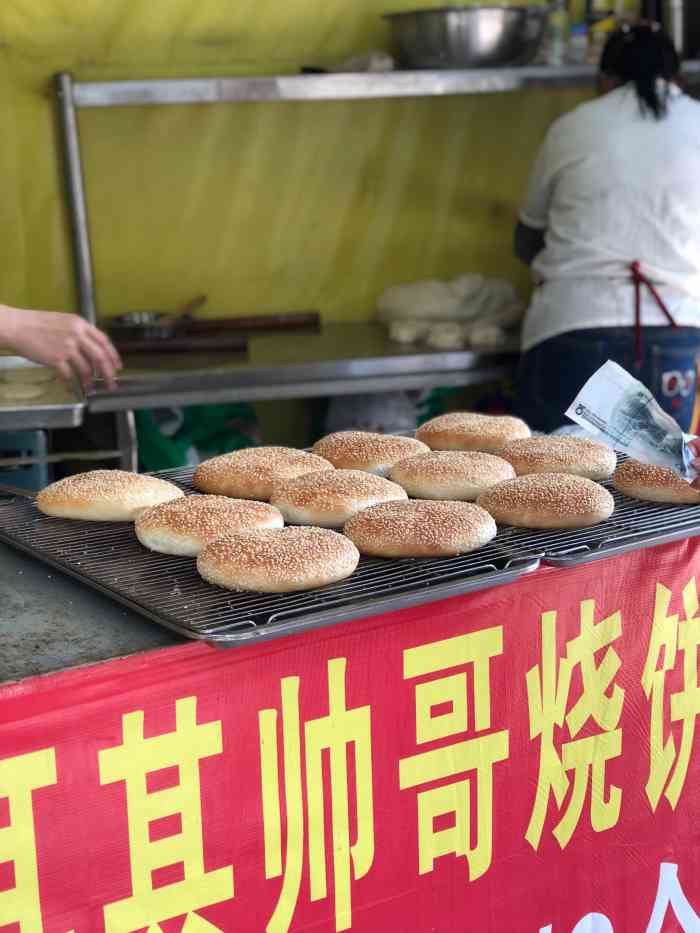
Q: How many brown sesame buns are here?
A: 12